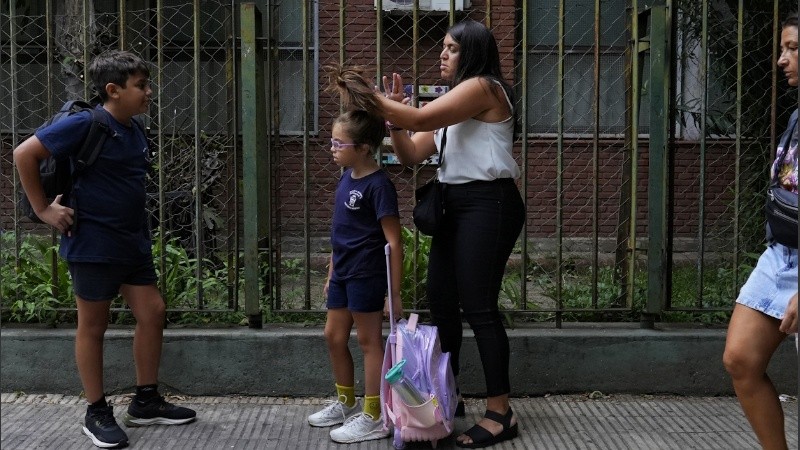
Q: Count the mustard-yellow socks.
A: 2